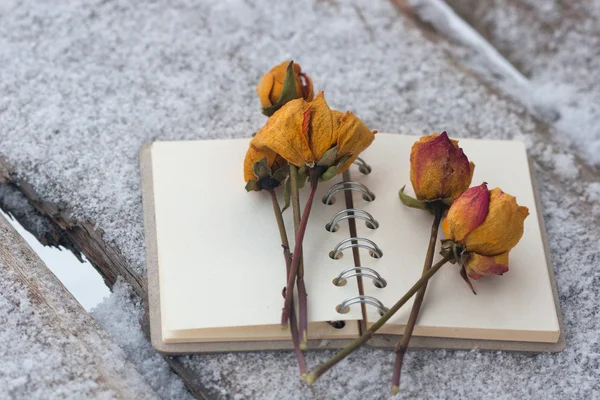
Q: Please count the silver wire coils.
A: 6